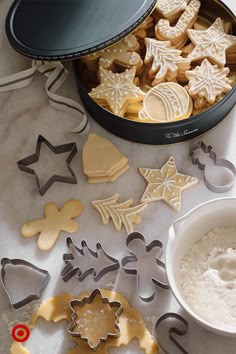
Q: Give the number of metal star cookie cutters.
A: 1